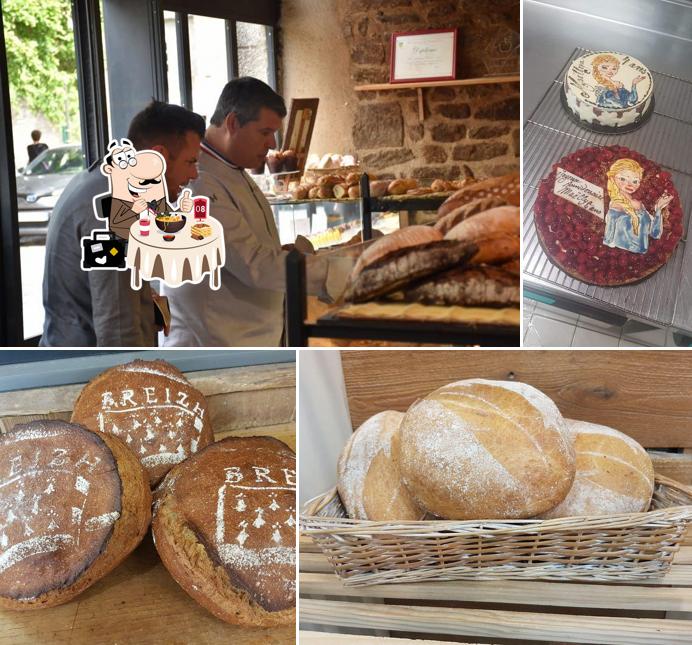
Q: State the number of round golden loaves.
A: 3